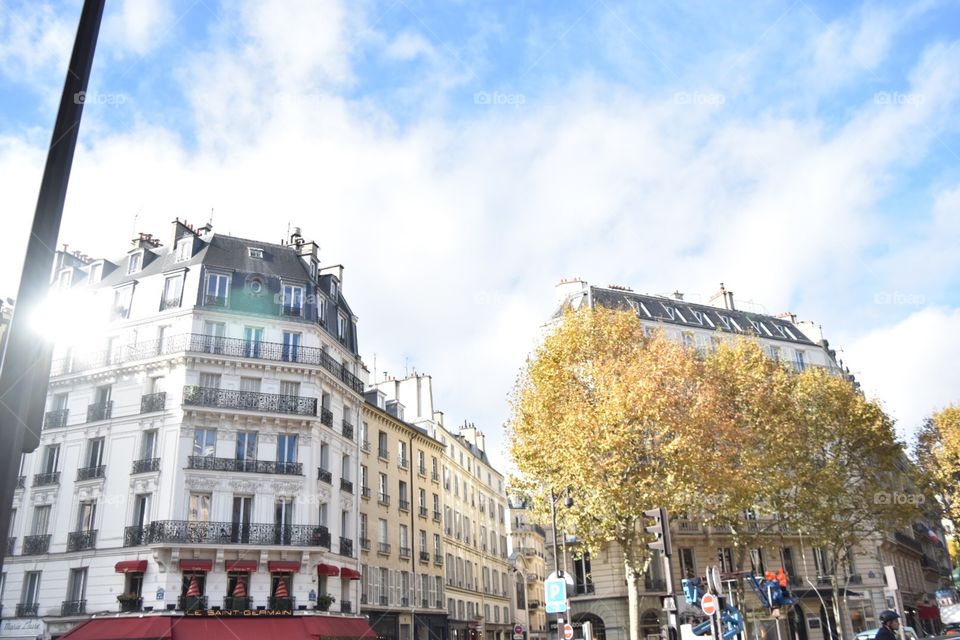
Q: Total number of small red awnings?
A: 6